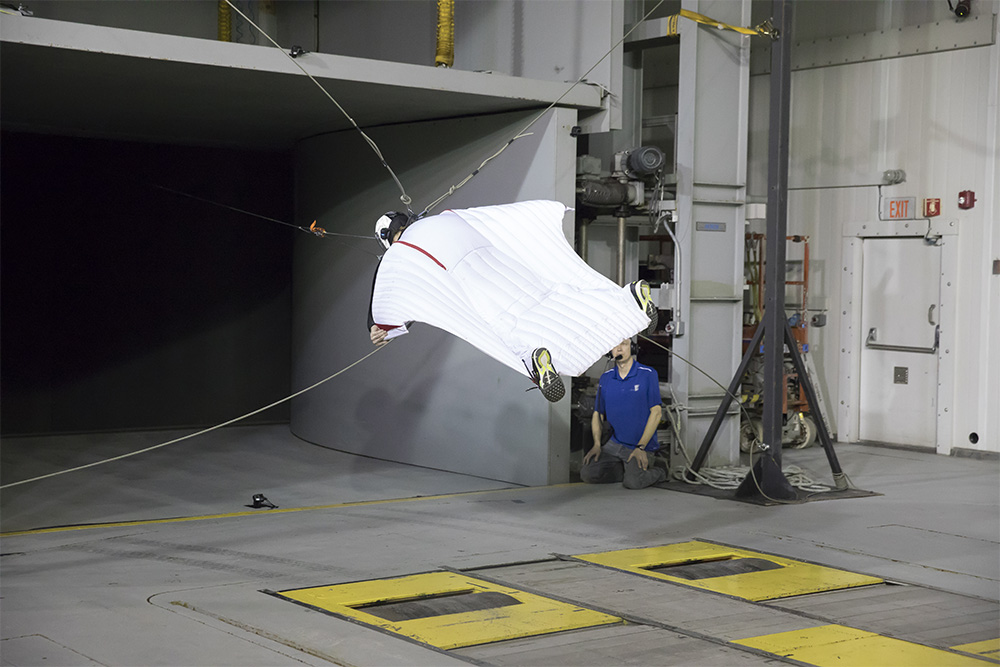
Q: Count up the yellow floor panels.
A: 4